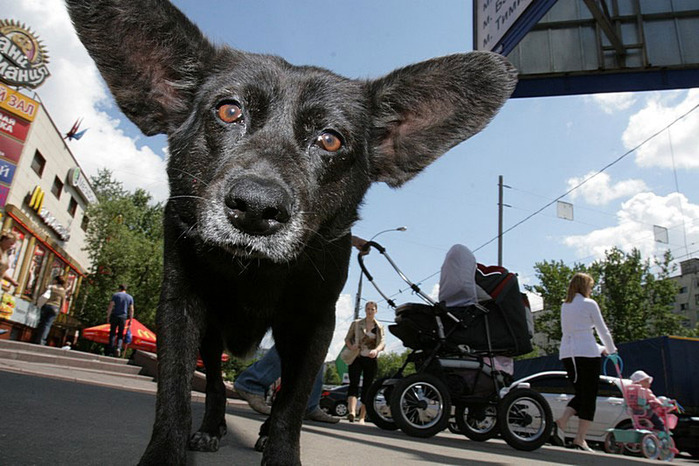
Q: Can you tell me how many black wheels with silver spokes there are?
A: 4